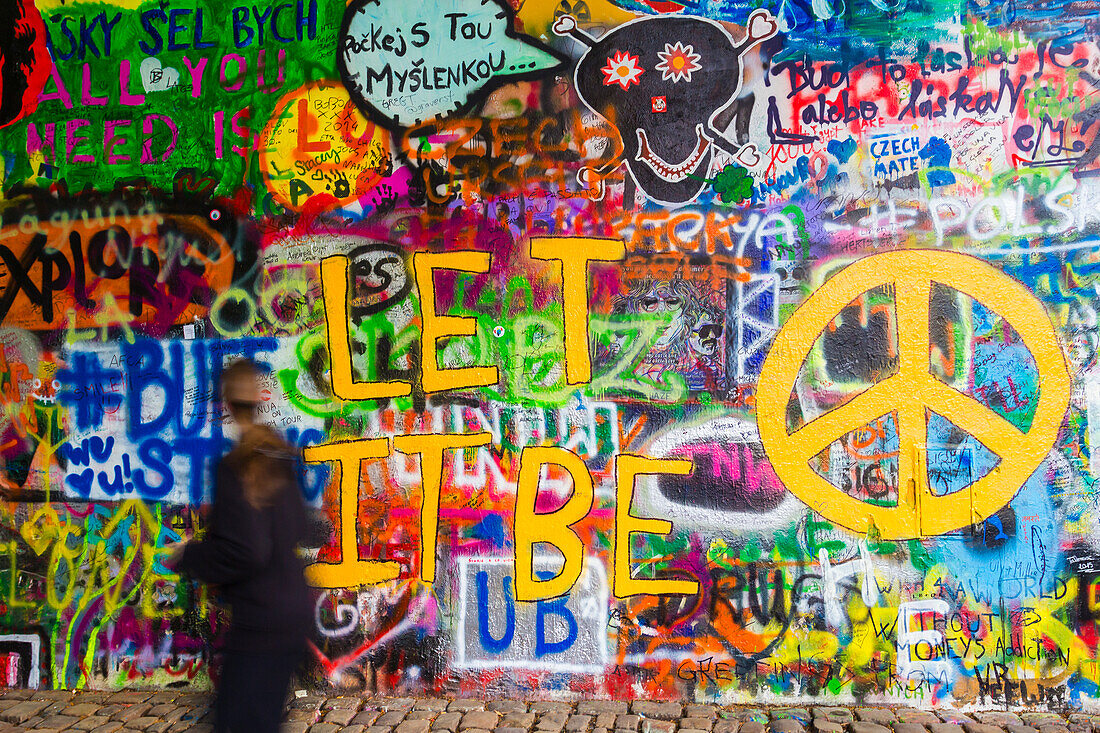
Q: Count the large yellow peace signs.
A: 1